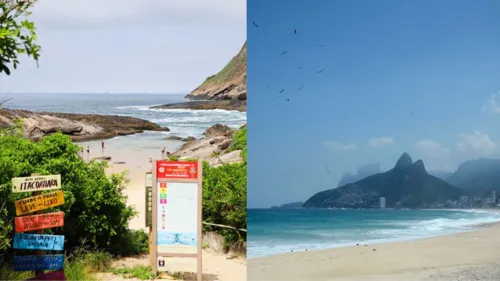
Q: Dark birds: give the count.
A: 12